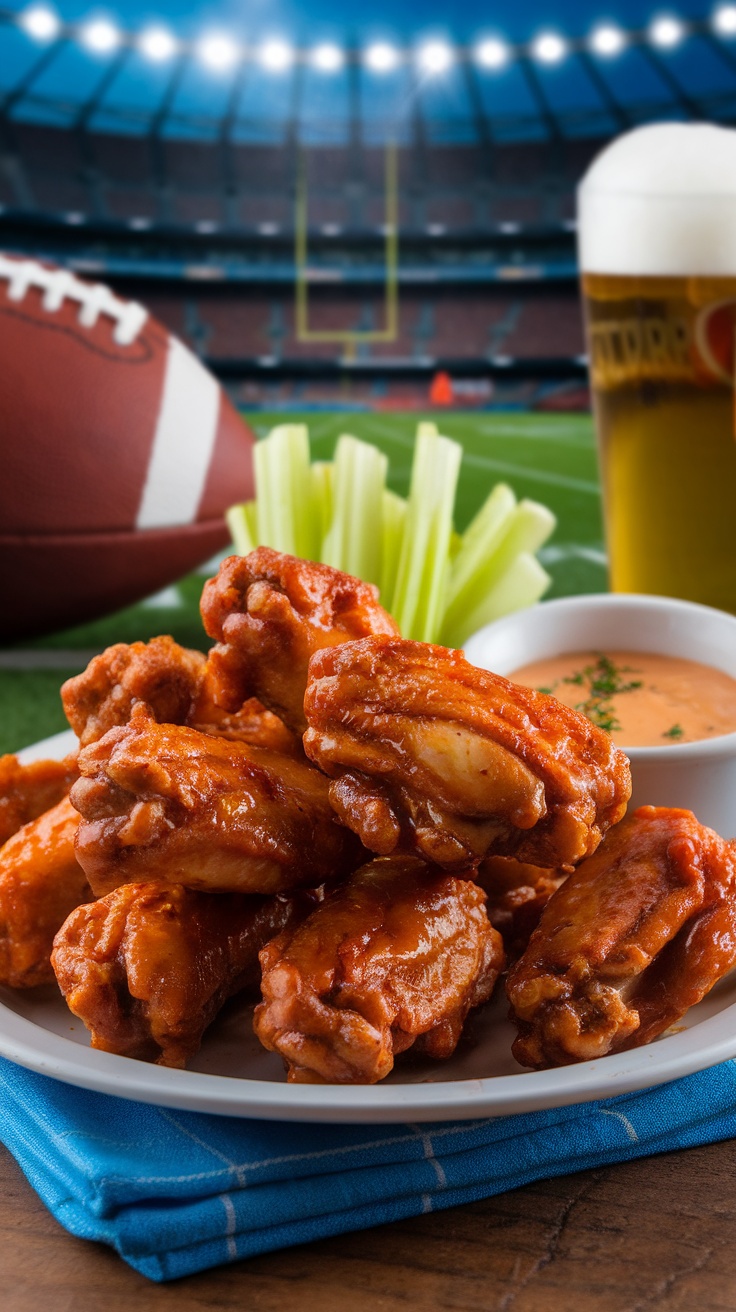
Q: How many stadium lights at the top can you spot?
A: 13